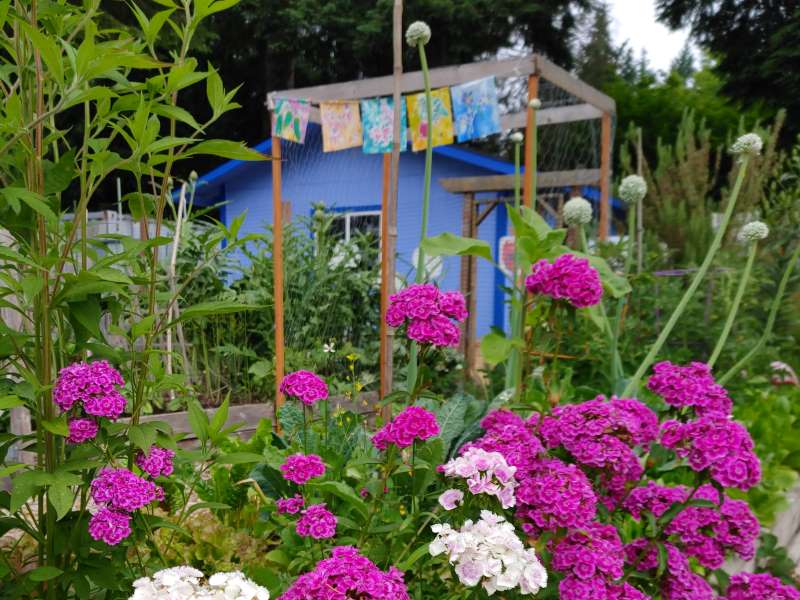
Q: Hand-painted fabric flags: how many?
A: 5